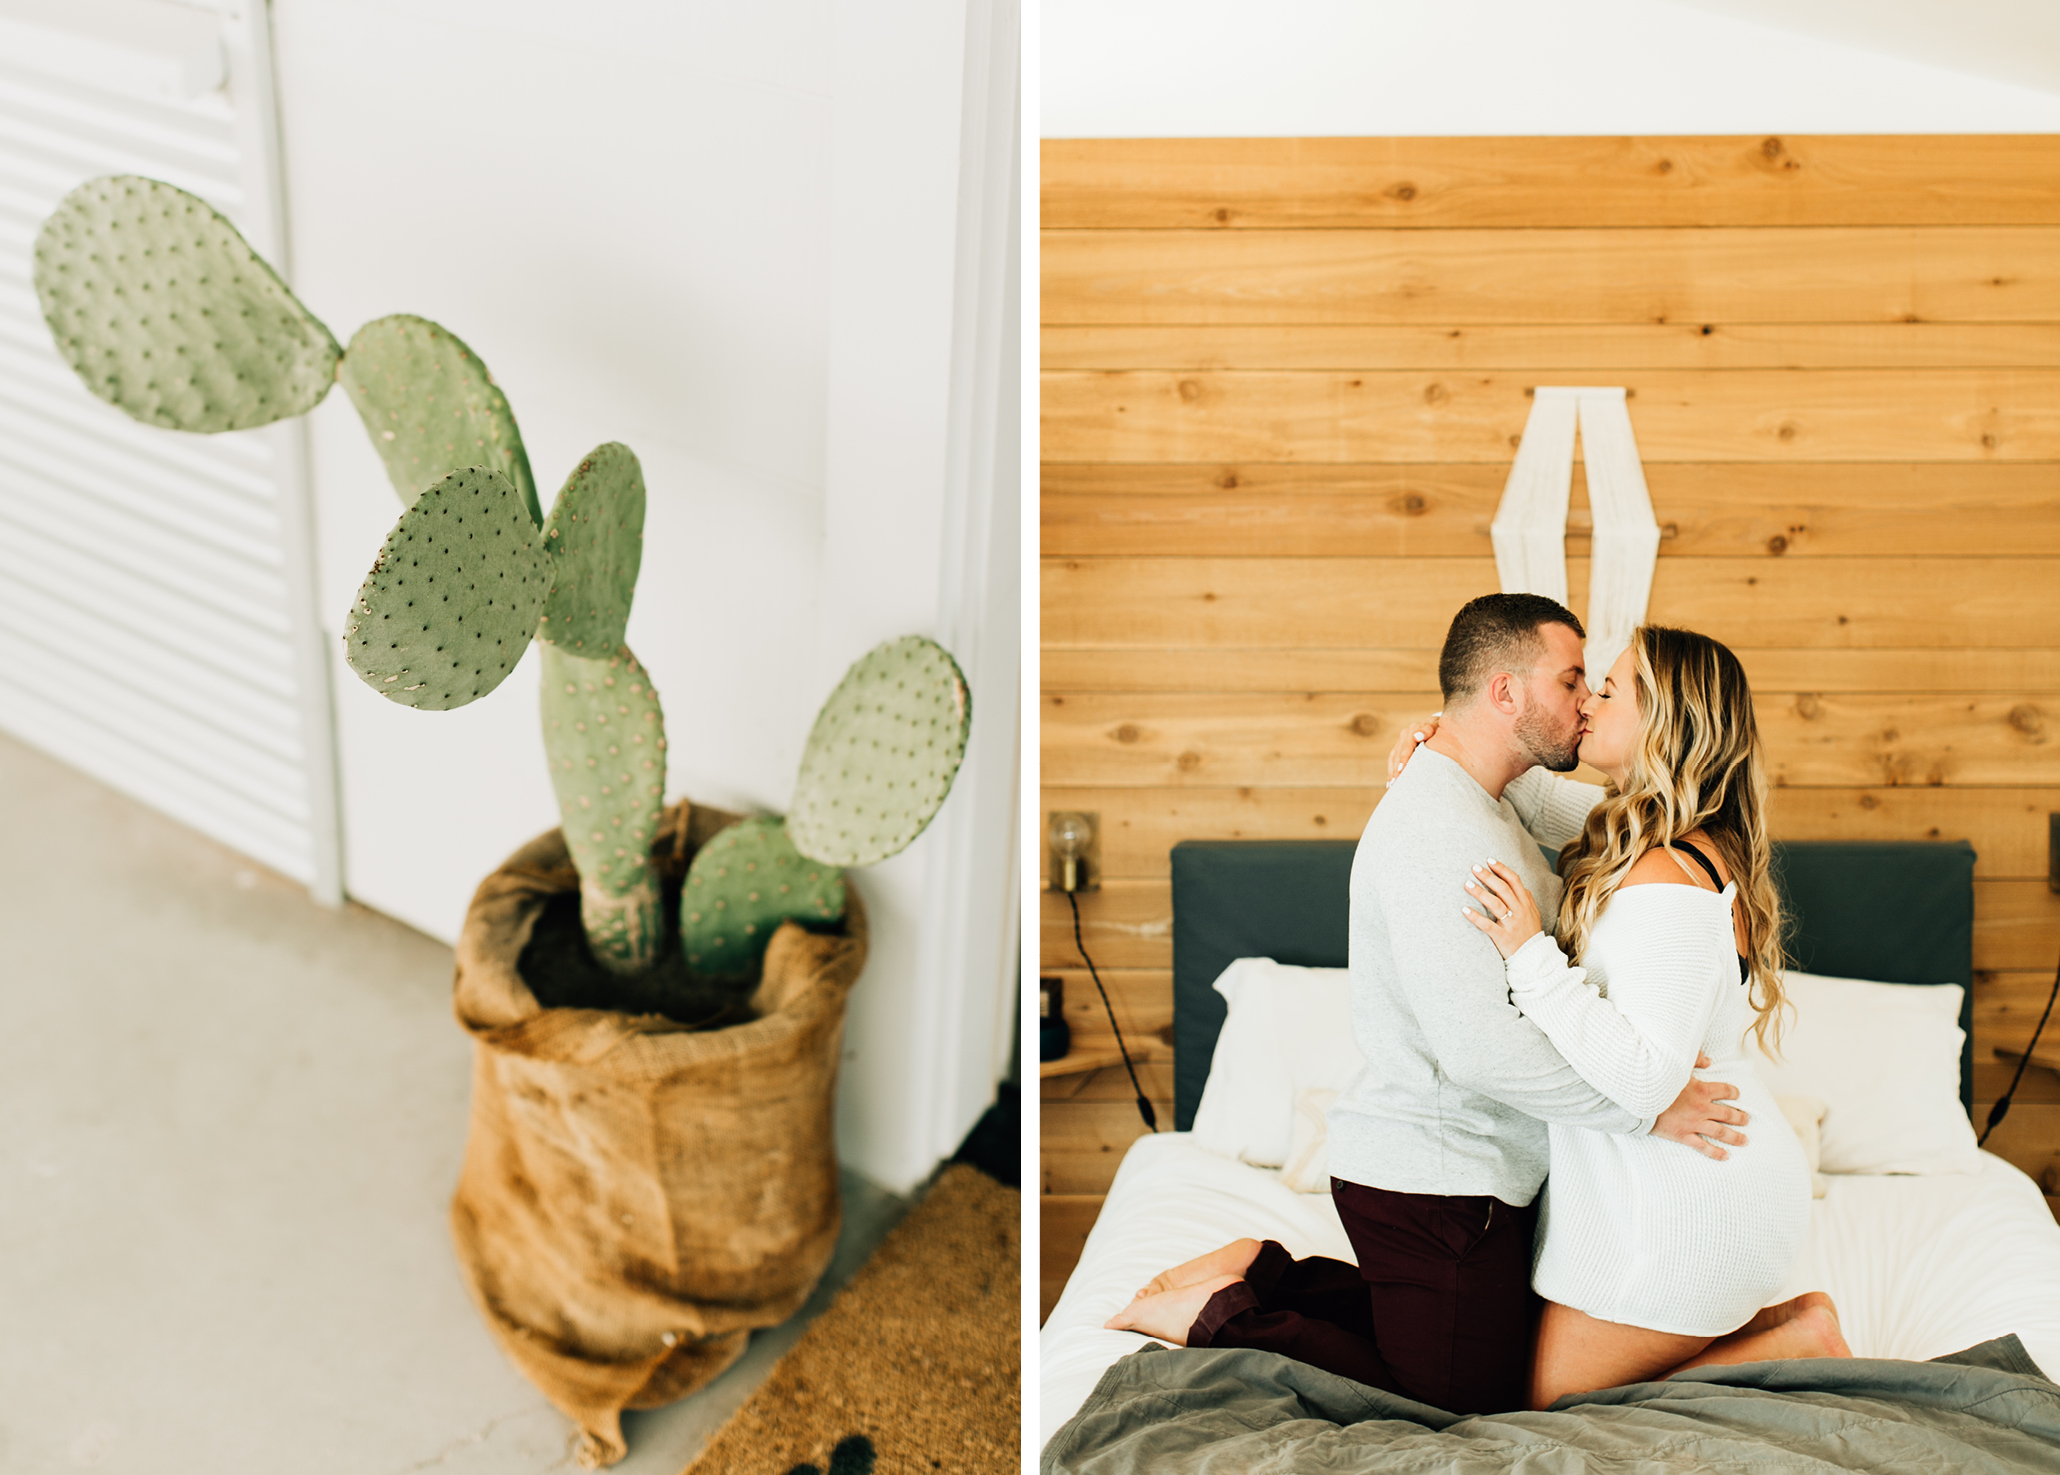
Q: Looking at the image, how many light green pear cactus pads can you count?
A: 7